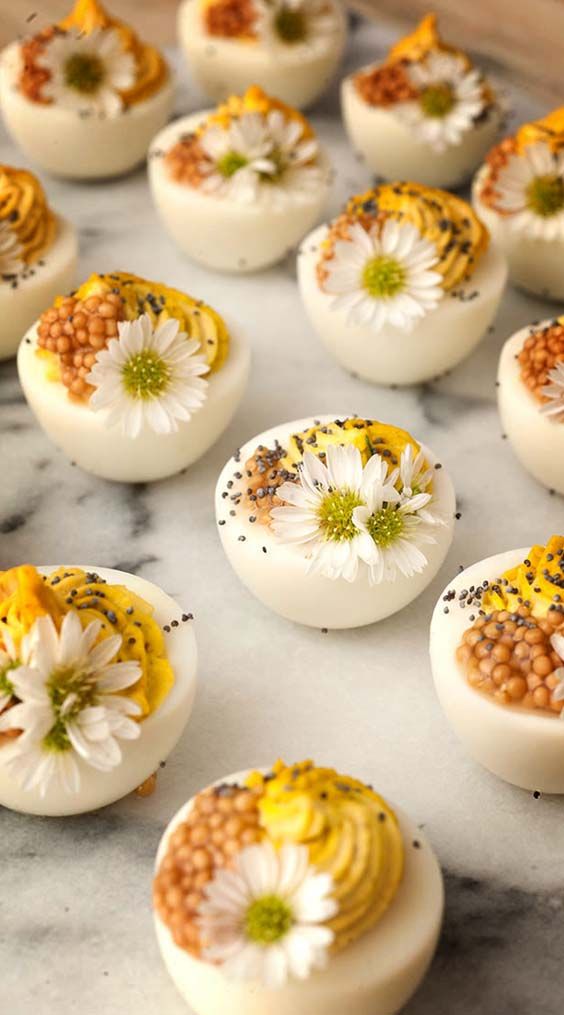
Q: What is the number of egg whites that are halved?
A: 13